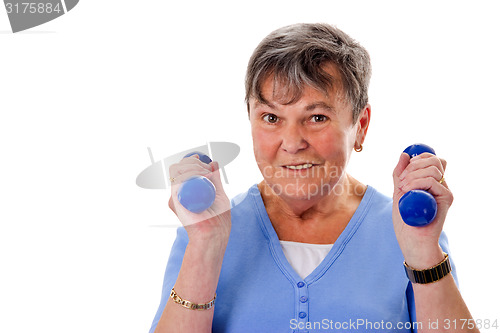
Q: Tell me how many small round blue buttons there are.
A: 3